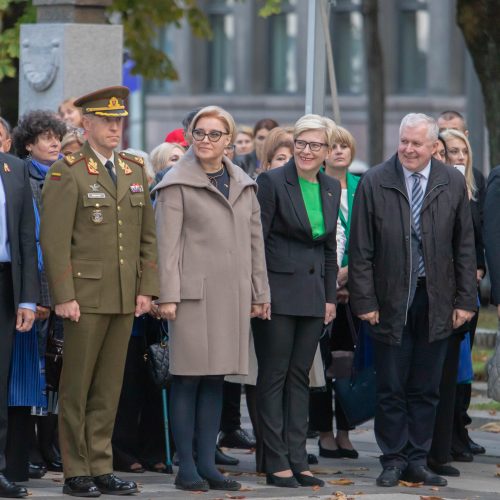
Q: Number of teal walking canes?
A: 1